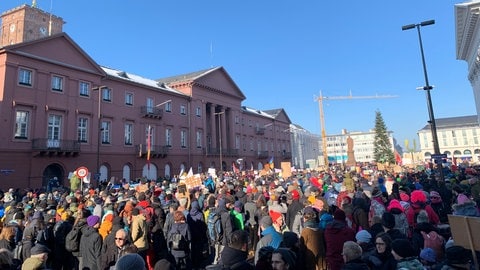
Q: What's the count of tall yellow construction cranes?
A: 1